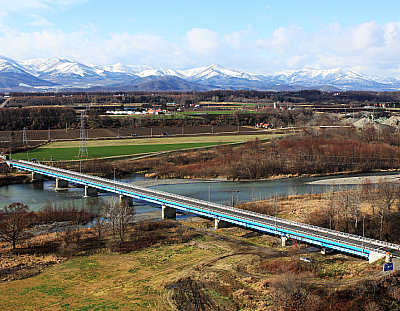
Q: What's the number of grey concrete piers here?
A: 7